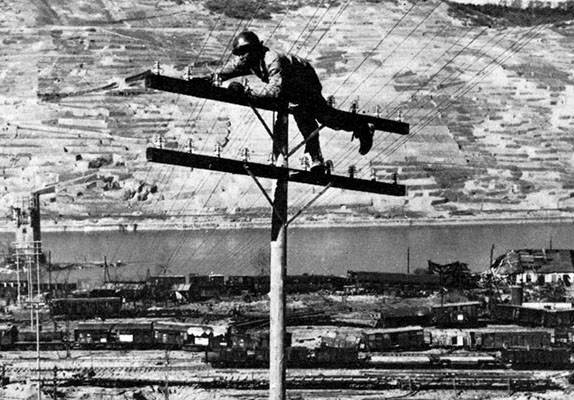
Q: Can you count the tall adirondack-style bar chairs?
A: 0